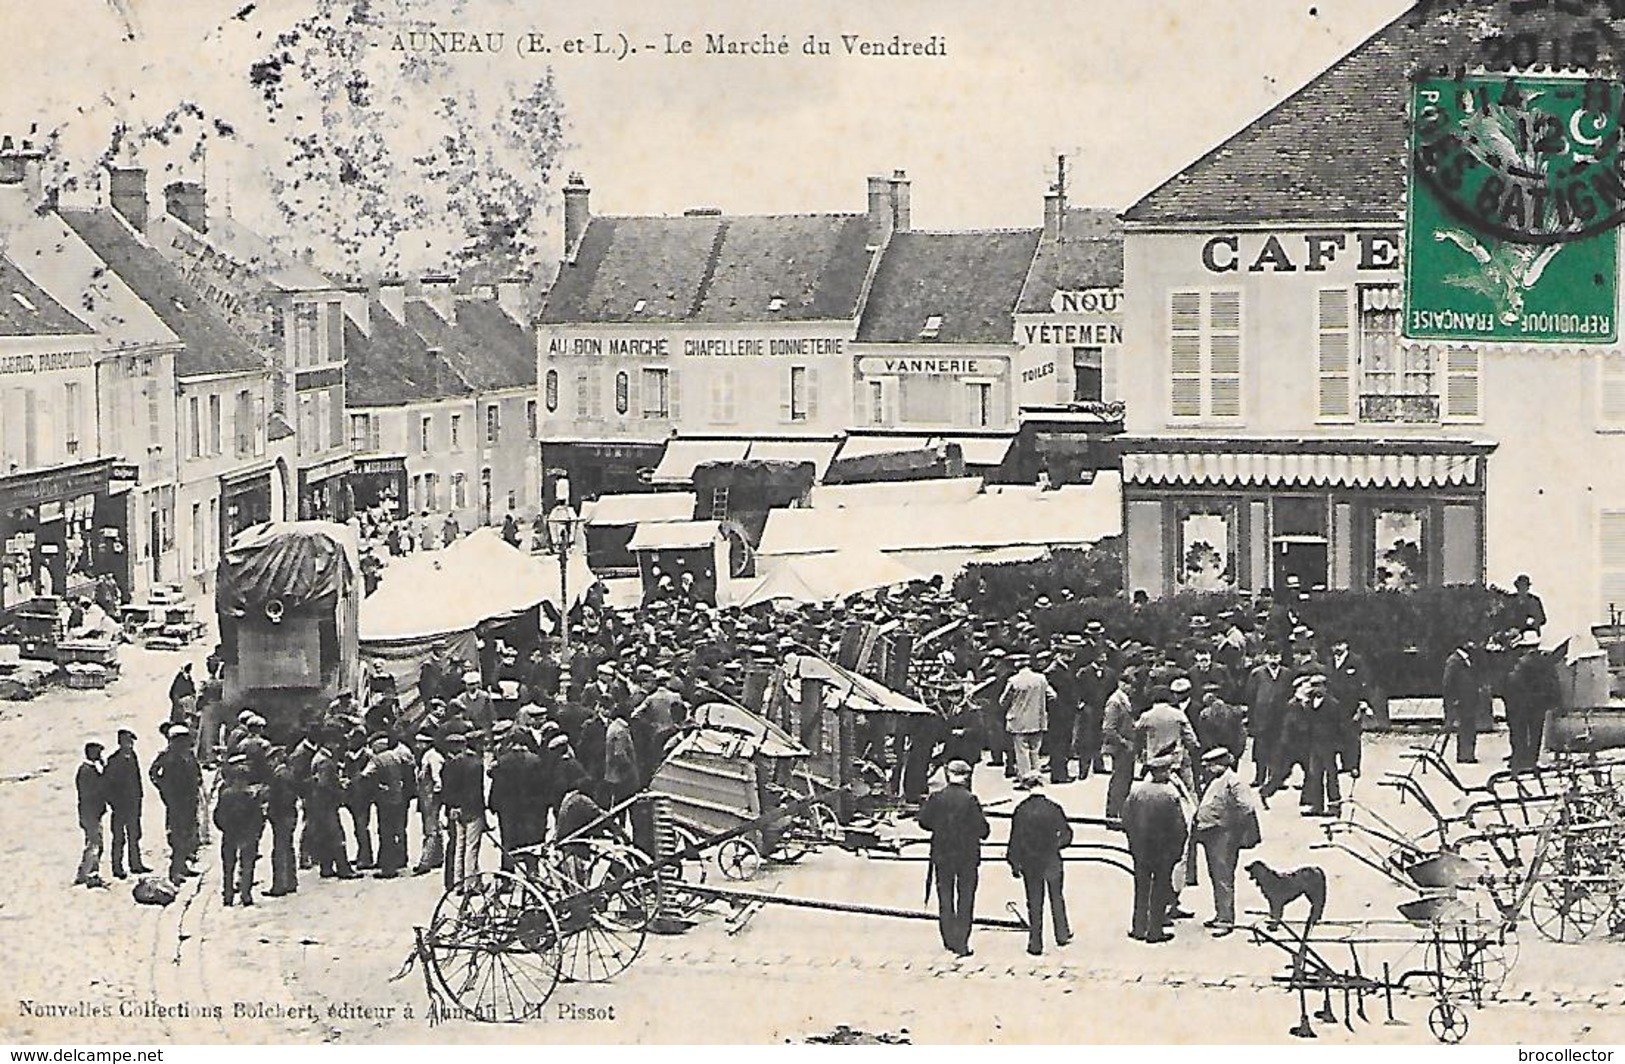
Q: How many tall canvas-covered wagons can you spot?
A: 1